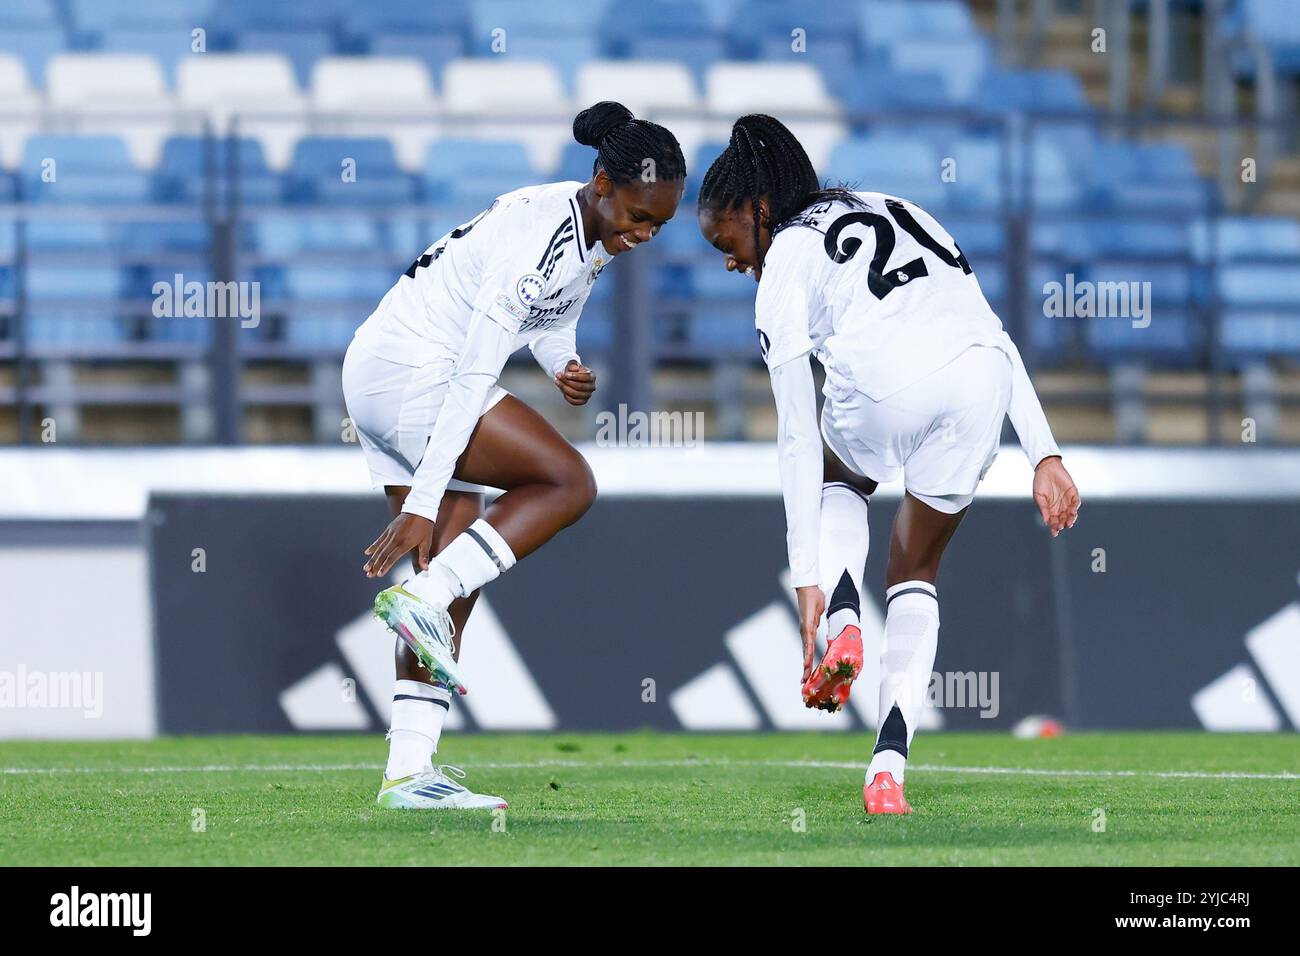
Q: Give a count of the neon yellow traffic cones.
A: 0